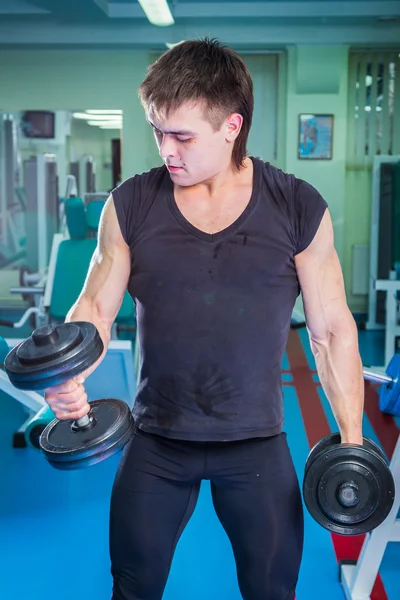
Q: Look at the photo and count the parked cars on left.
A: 0